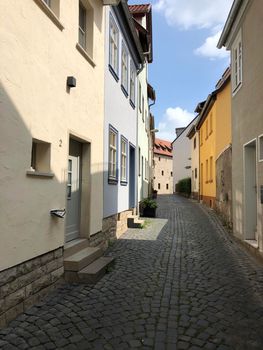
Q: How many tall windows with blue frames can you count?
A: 5